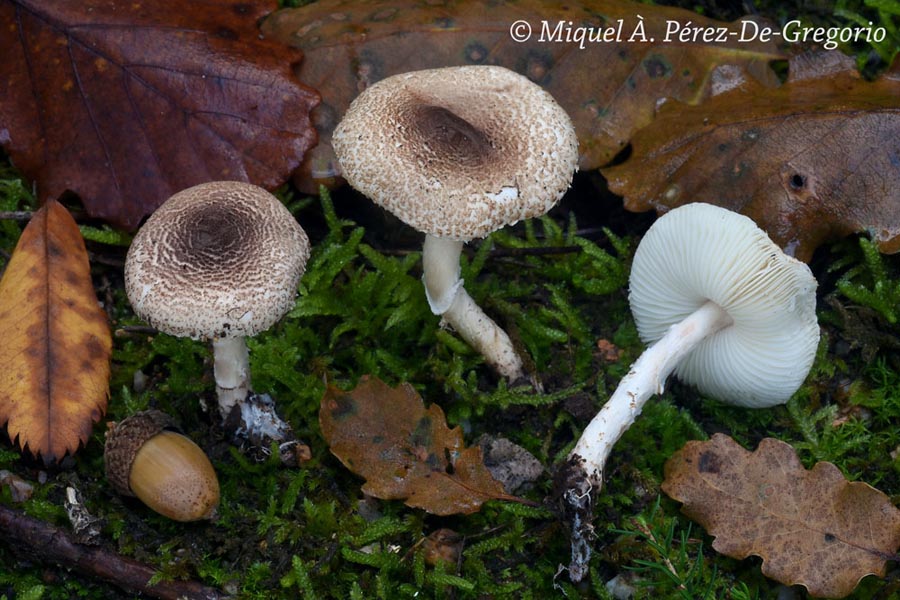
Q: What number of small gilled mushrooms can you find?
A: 3